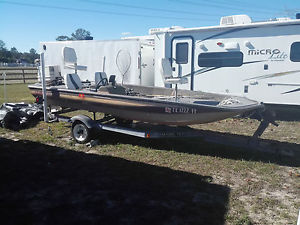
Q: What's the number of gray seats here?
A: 4